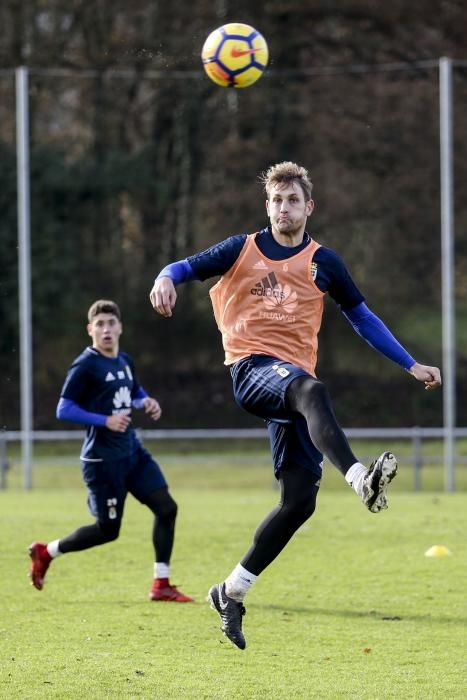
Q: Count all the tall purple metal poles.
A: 0